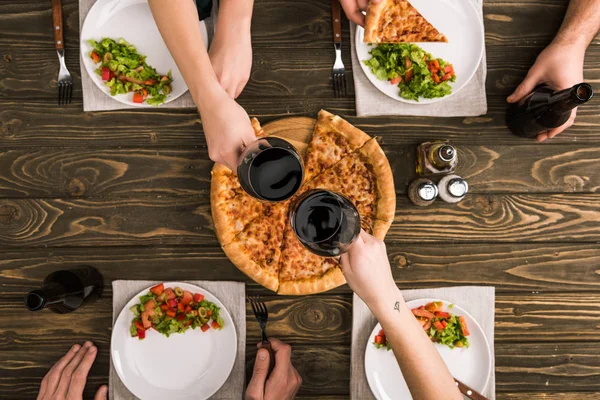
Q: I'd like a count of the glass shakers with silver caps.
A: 2